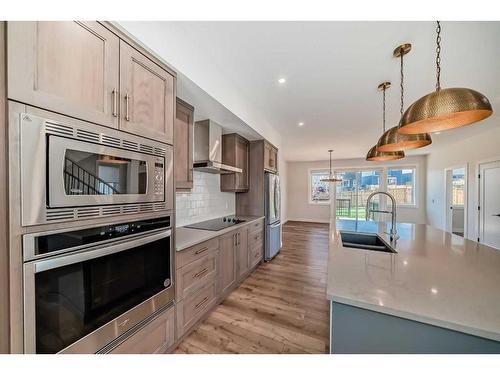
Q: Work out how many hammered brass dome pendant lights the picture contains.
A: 3